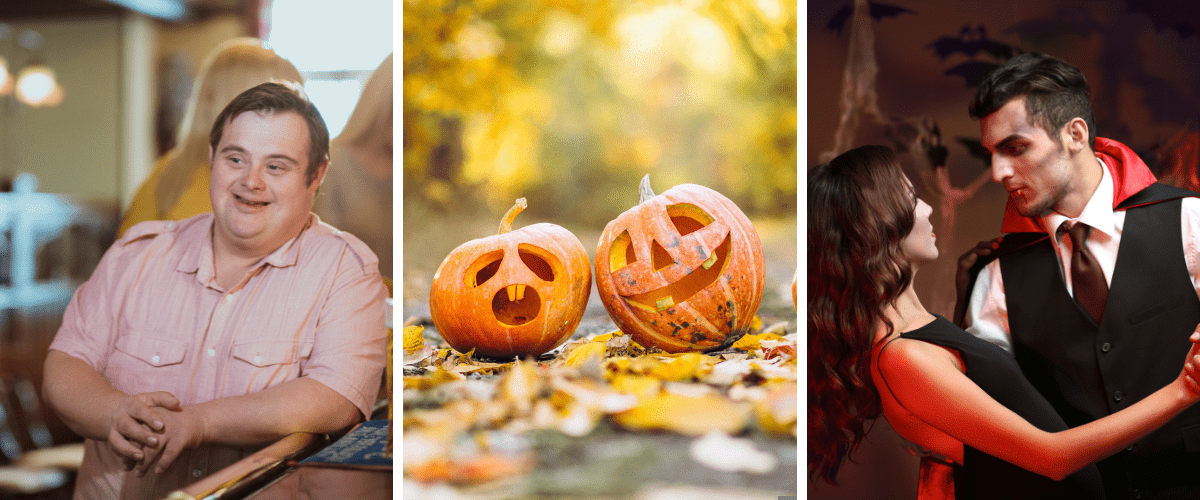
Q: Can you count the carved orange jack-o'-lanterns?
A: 2